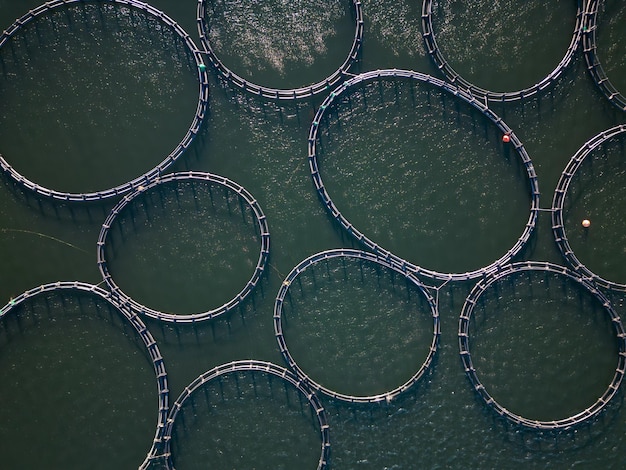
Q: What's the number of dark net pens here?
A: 11